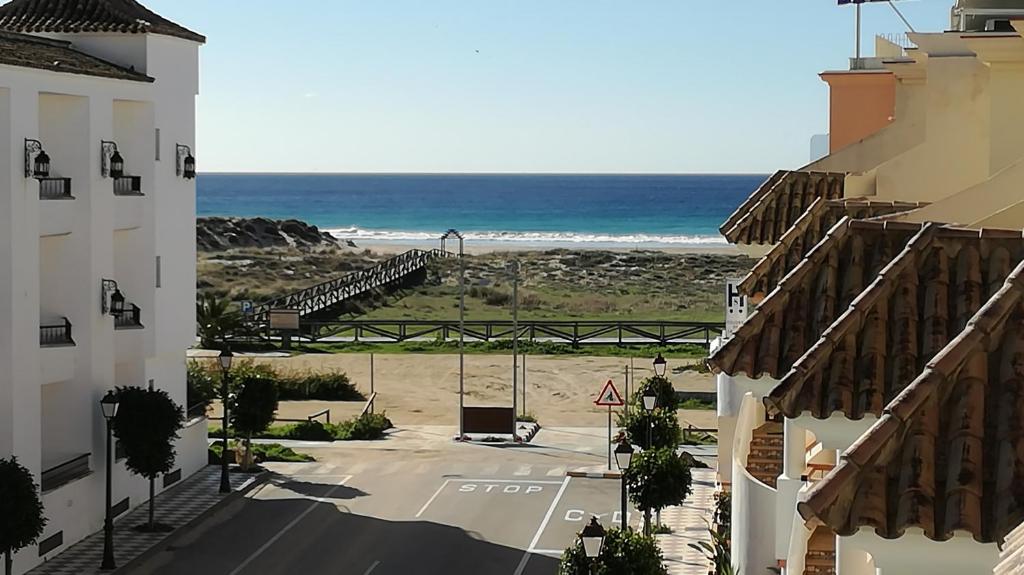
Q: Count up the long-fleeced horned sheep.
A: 0